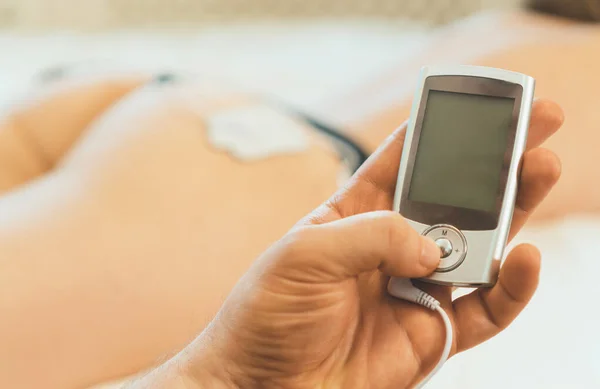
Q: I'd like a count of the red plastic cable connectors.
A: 0